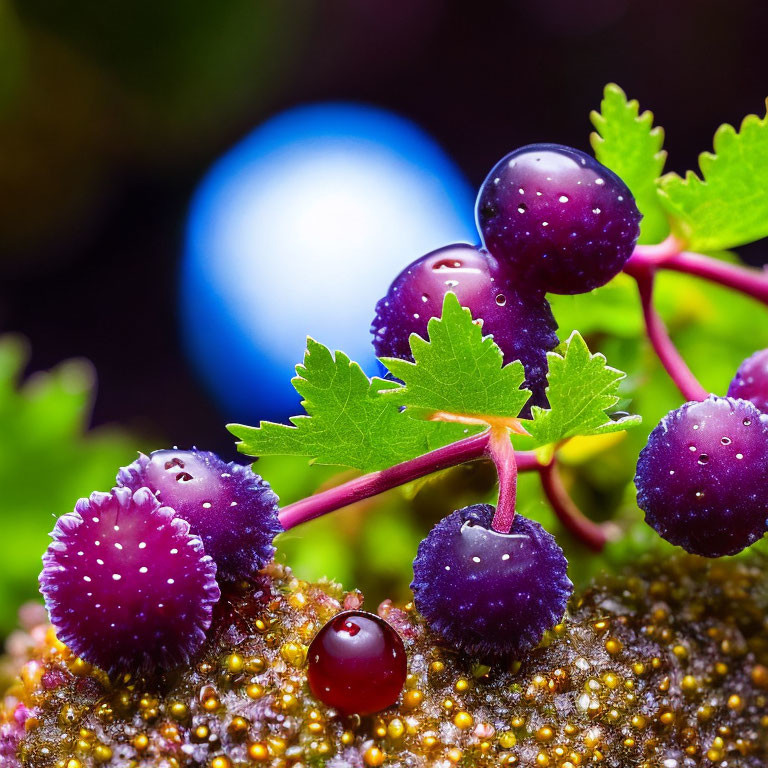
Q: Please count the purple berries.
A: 7